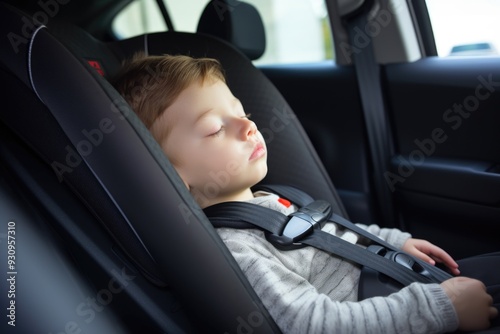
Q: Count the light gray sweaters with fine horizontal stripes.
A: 1